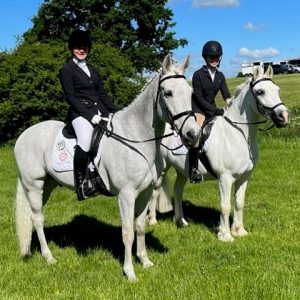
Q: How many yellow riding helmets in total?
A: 0